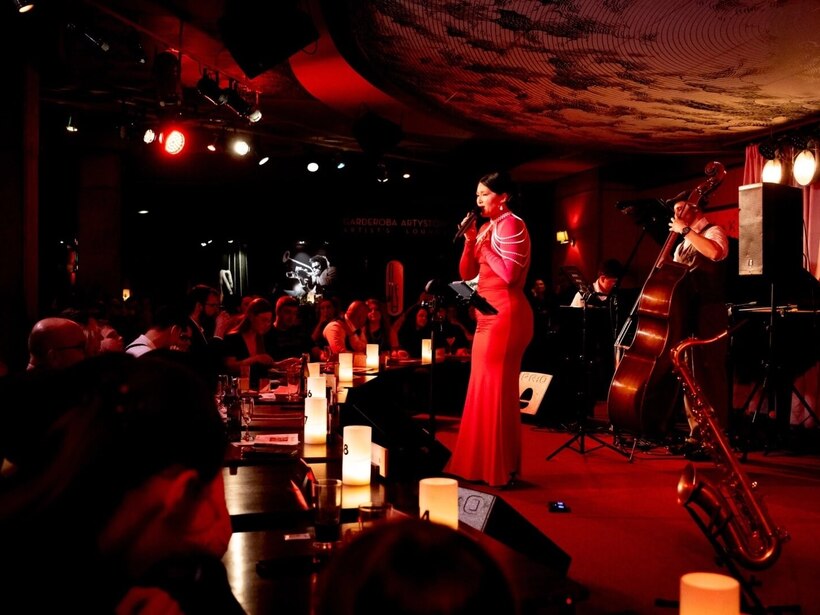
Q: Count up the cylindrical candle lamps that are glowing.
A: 9